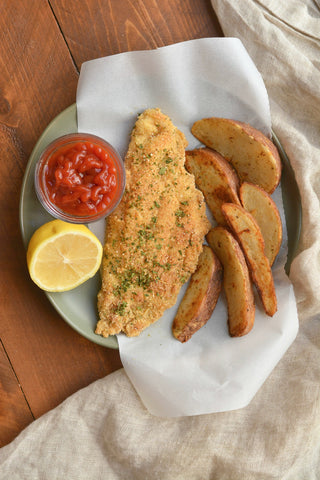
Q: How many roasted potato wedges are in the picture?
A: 6